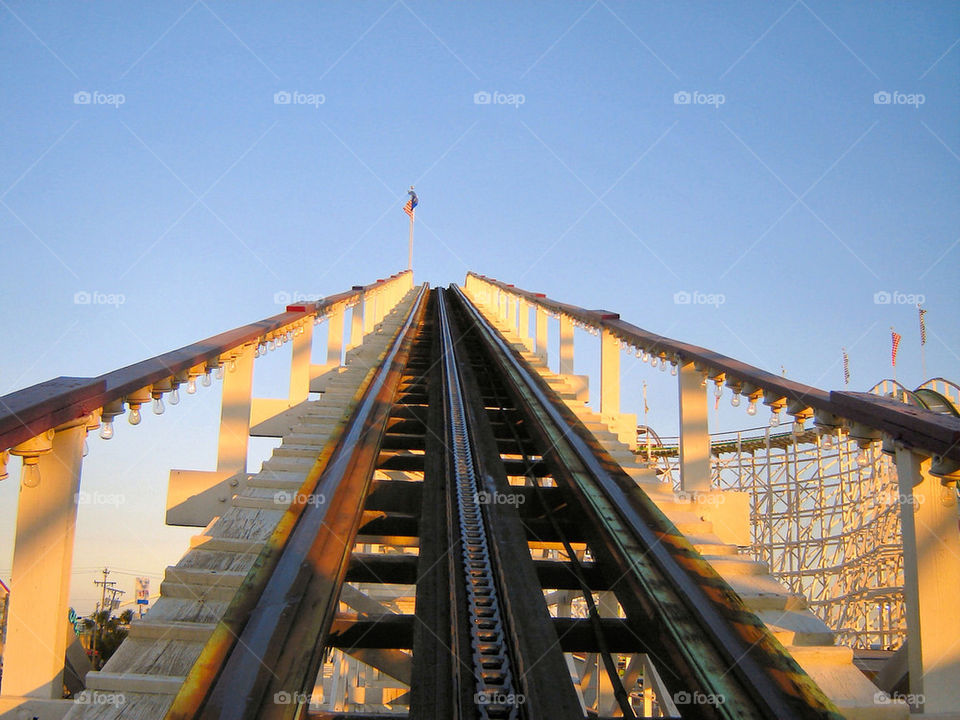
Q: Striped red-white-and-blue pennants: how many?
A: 3